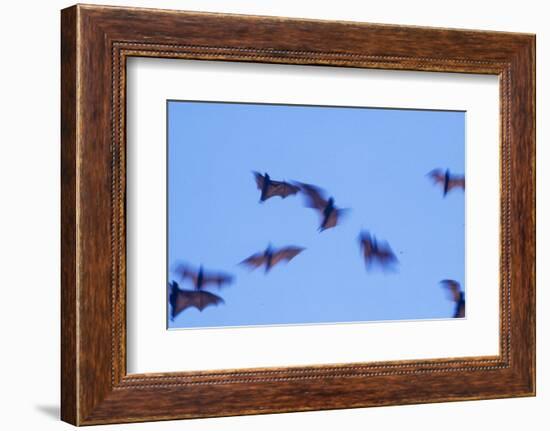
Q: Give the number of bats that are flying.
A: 8